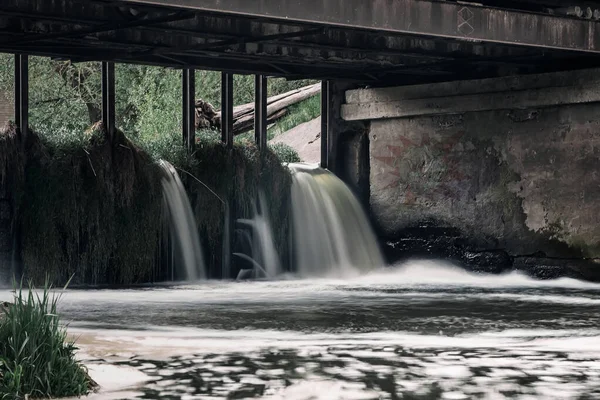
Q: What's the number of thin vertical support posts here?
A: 6